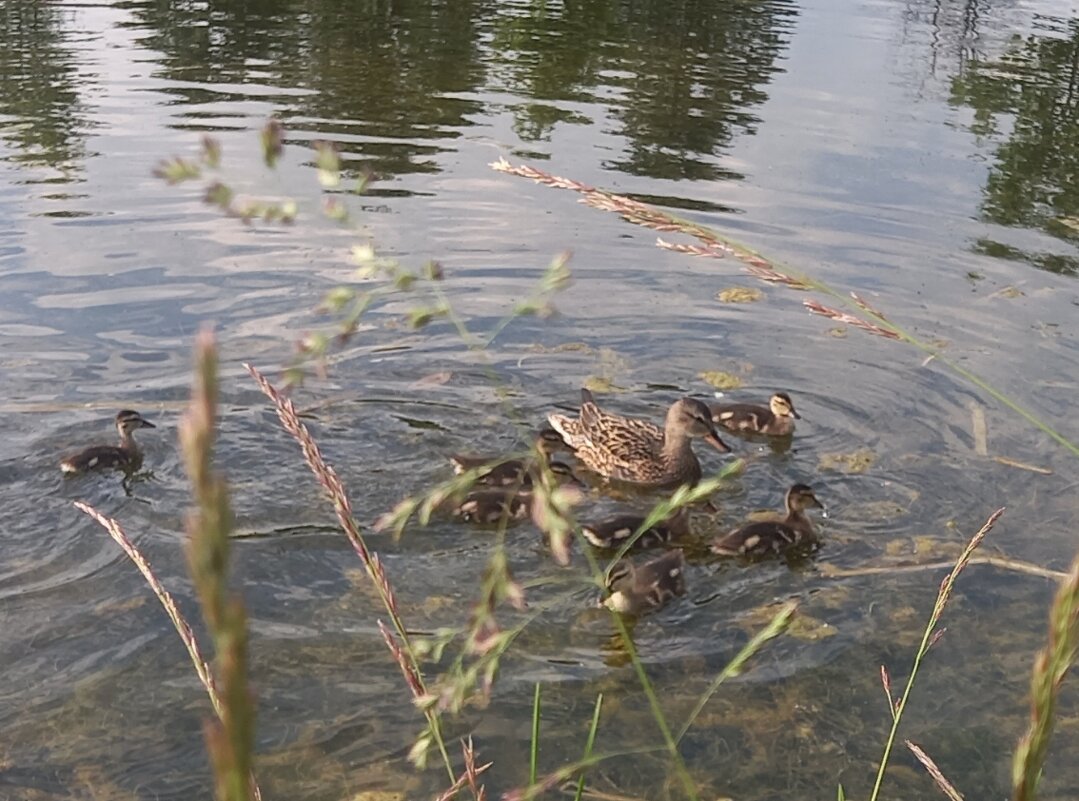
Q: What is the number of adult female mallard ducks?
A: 1